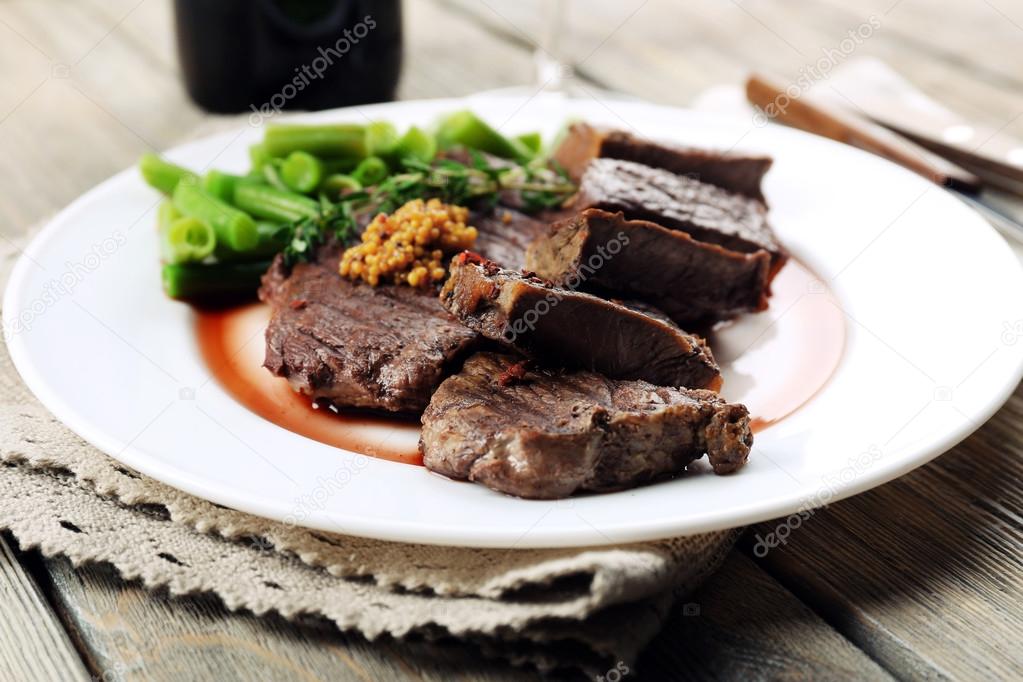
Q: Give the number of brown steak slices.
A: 6